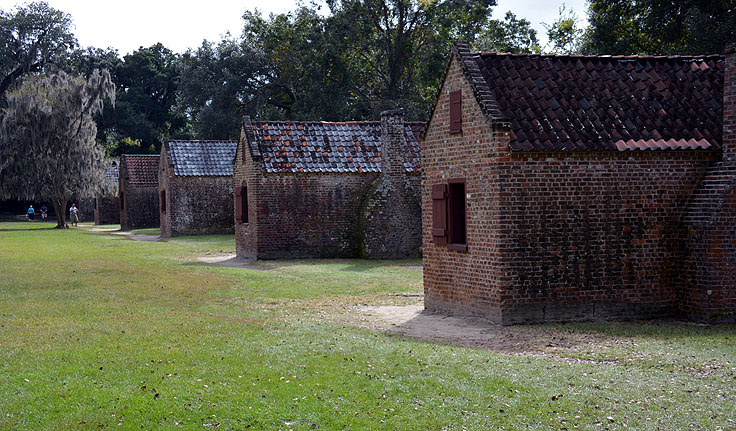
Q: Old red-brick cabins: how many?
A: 5